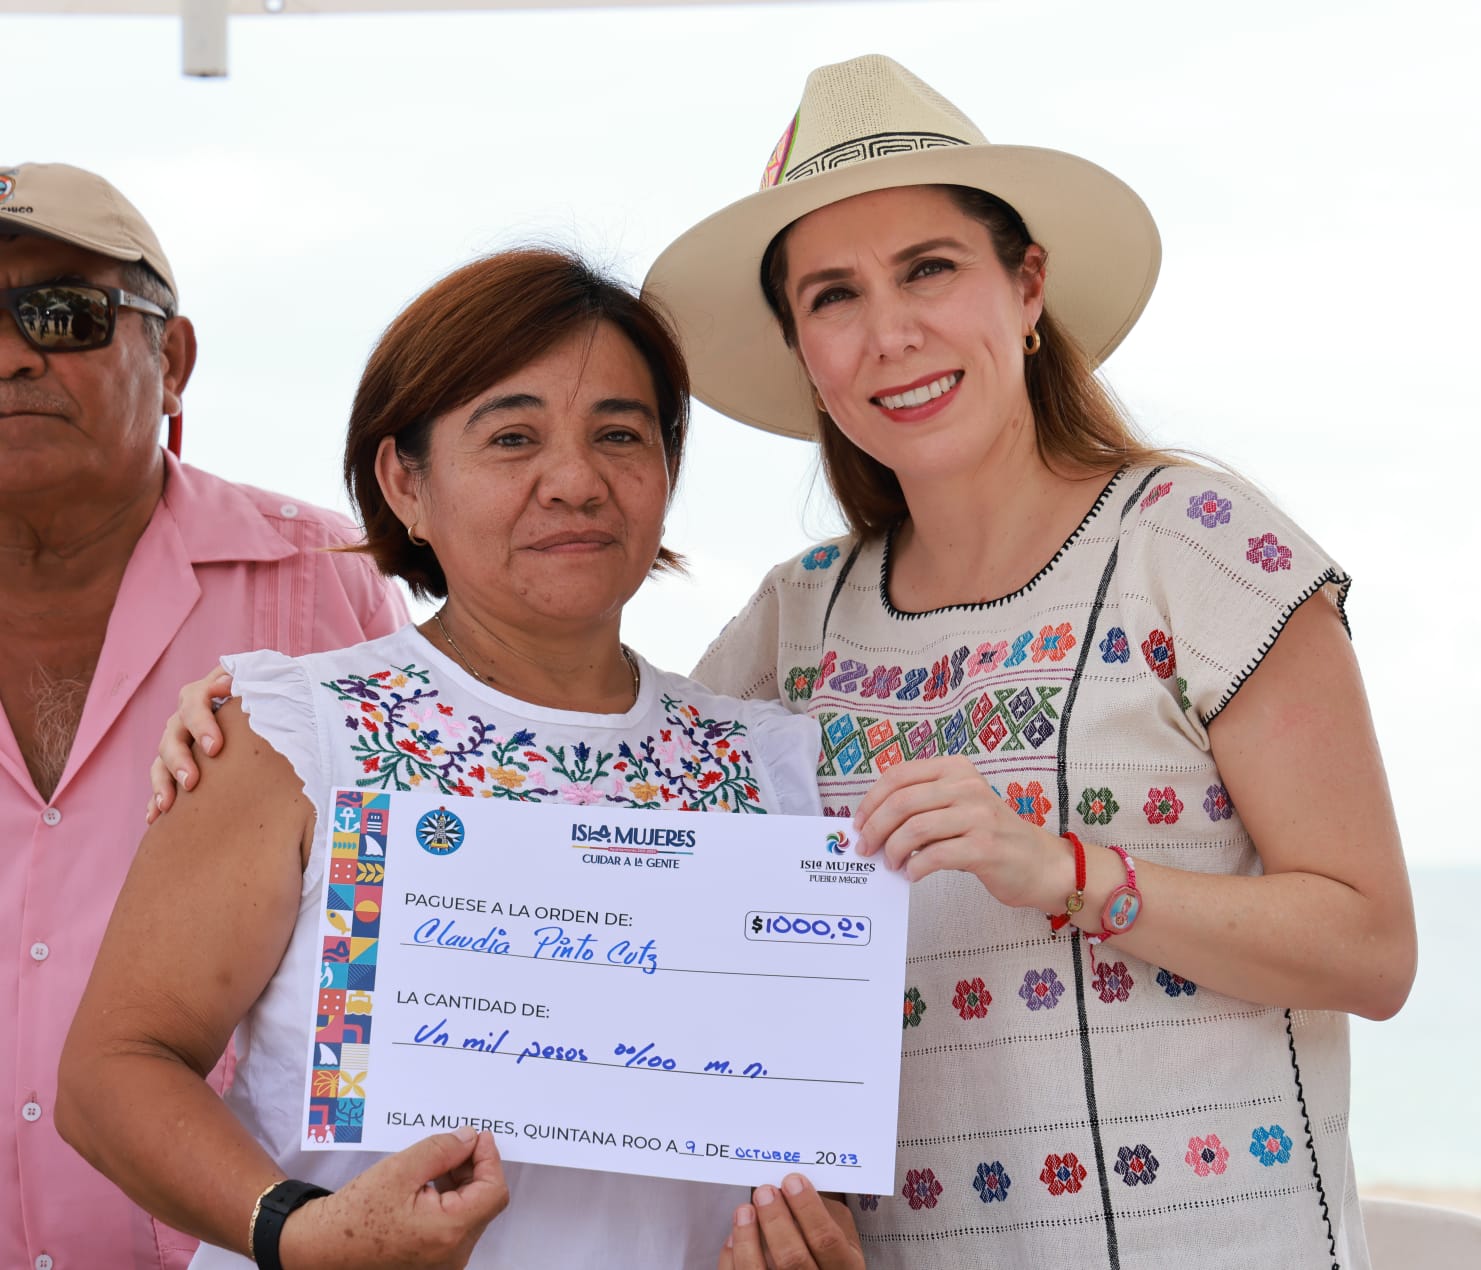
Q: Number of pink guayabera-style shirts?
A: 1